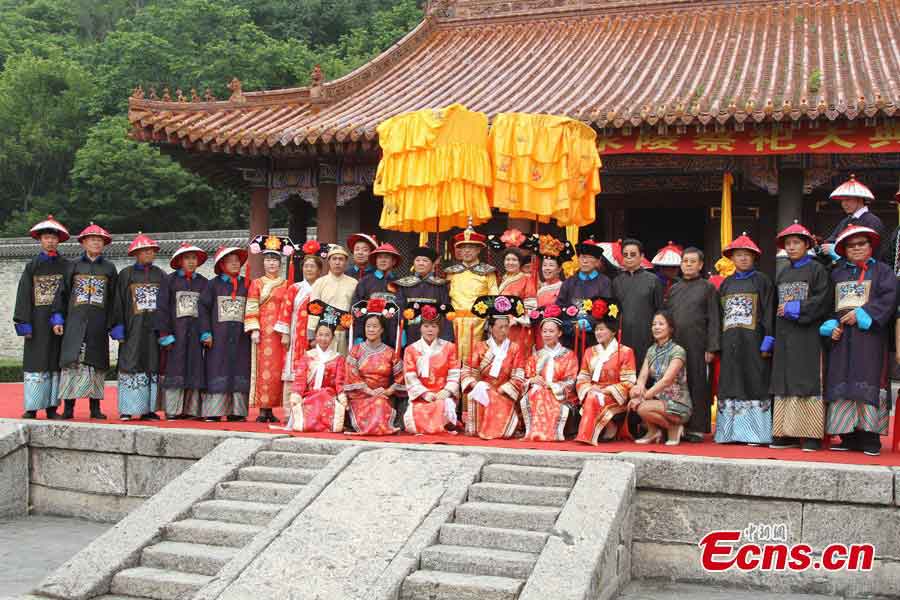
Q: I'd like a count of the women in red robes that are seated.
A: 6